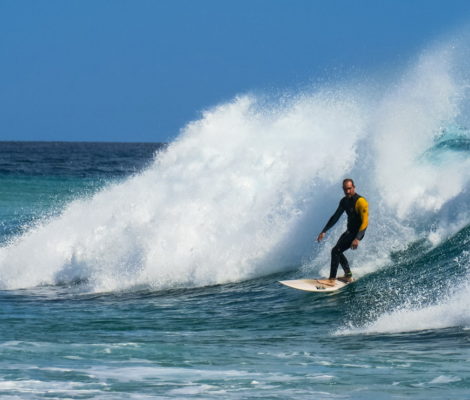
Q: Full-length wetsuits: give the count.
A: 1